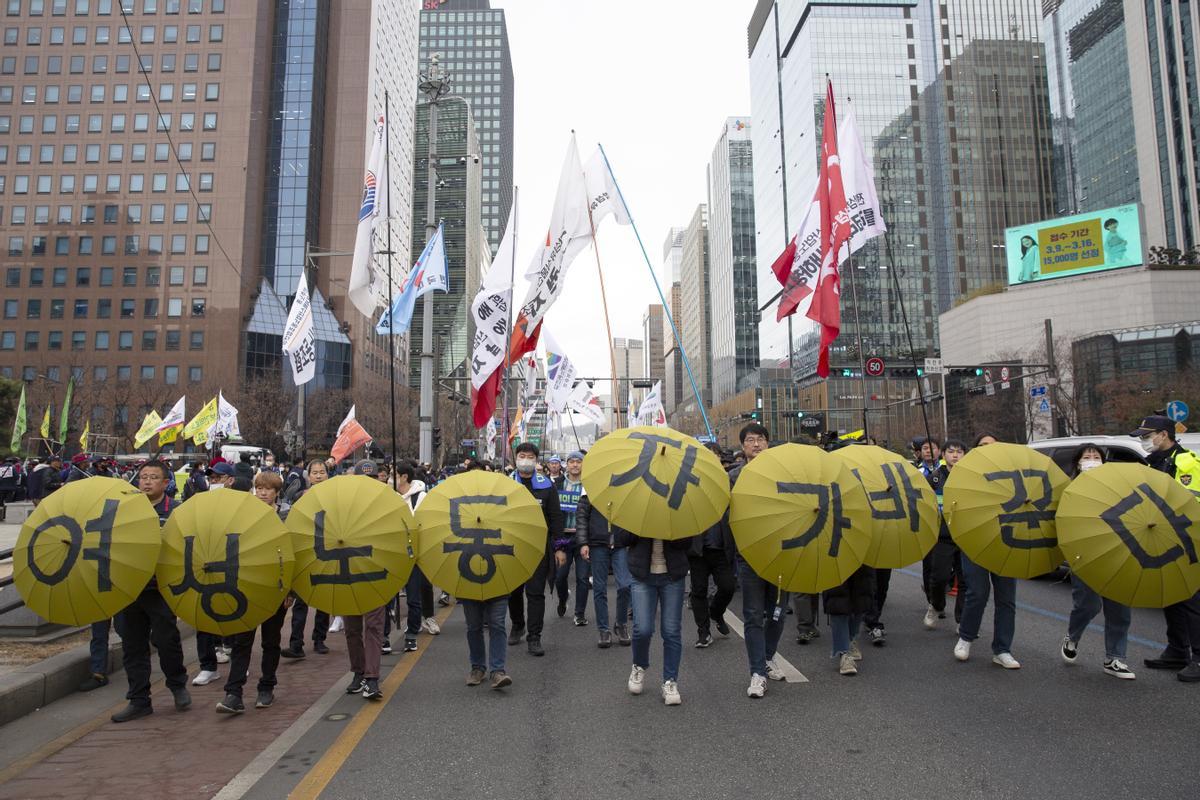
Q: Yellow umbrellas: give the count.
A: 9